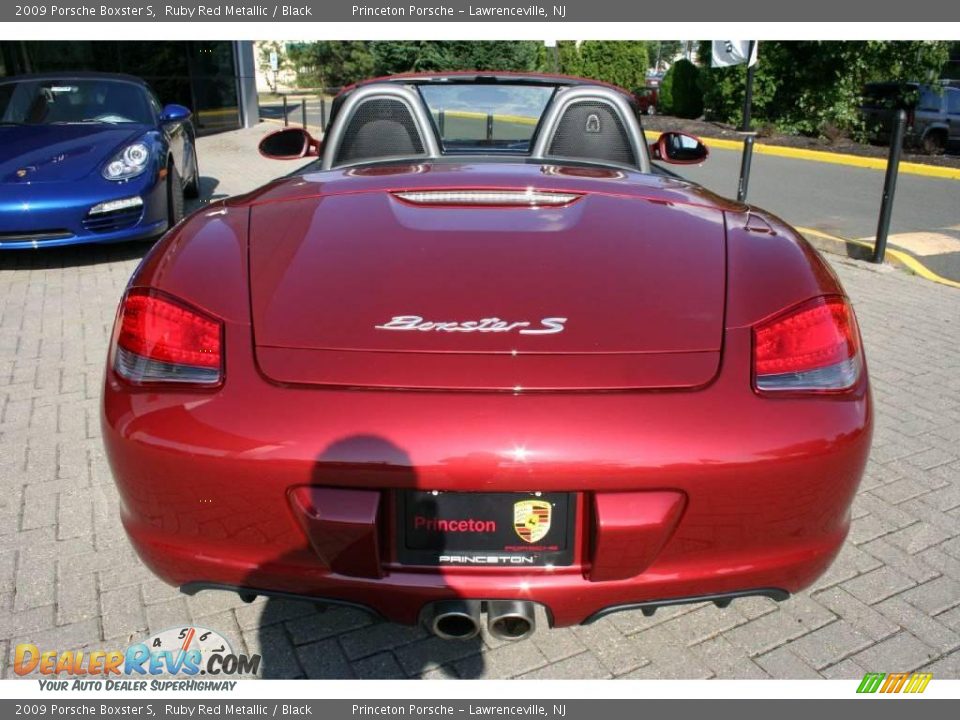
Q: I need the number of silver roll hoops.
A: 2